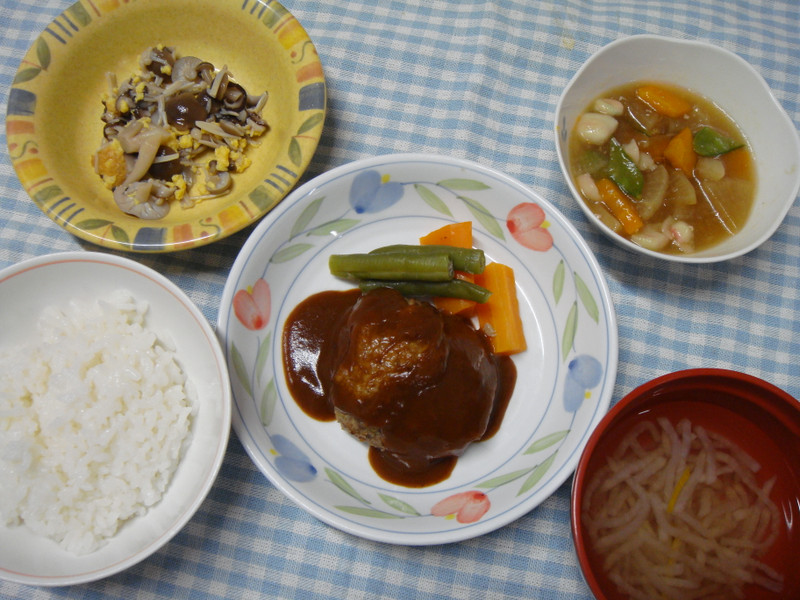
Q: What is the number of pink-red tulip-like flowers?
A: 3